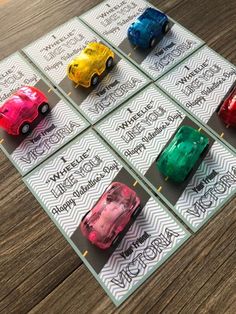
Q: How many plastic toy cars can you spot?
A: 6